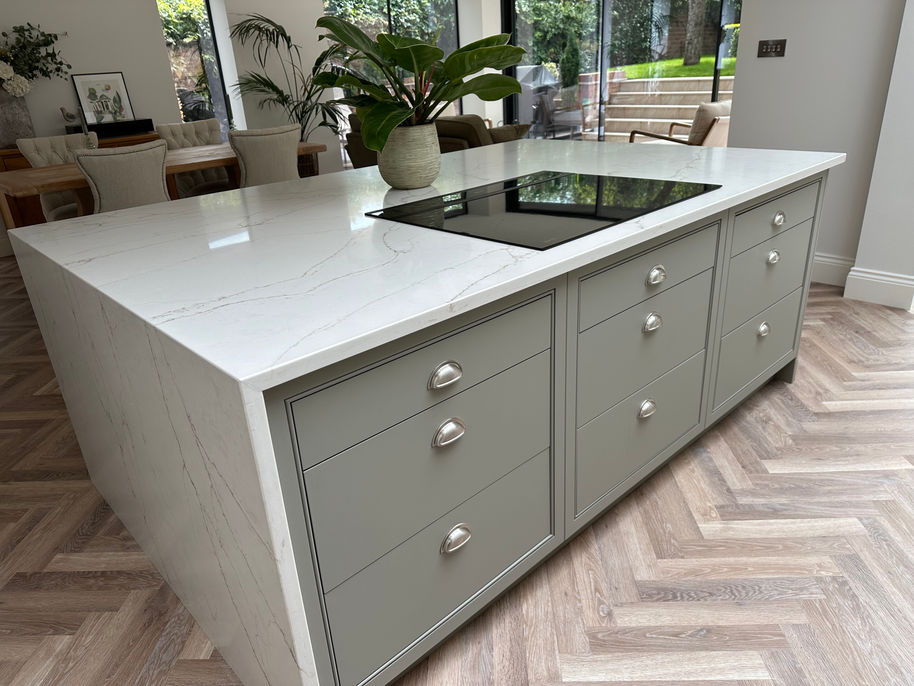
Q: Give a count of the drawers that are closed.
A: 9